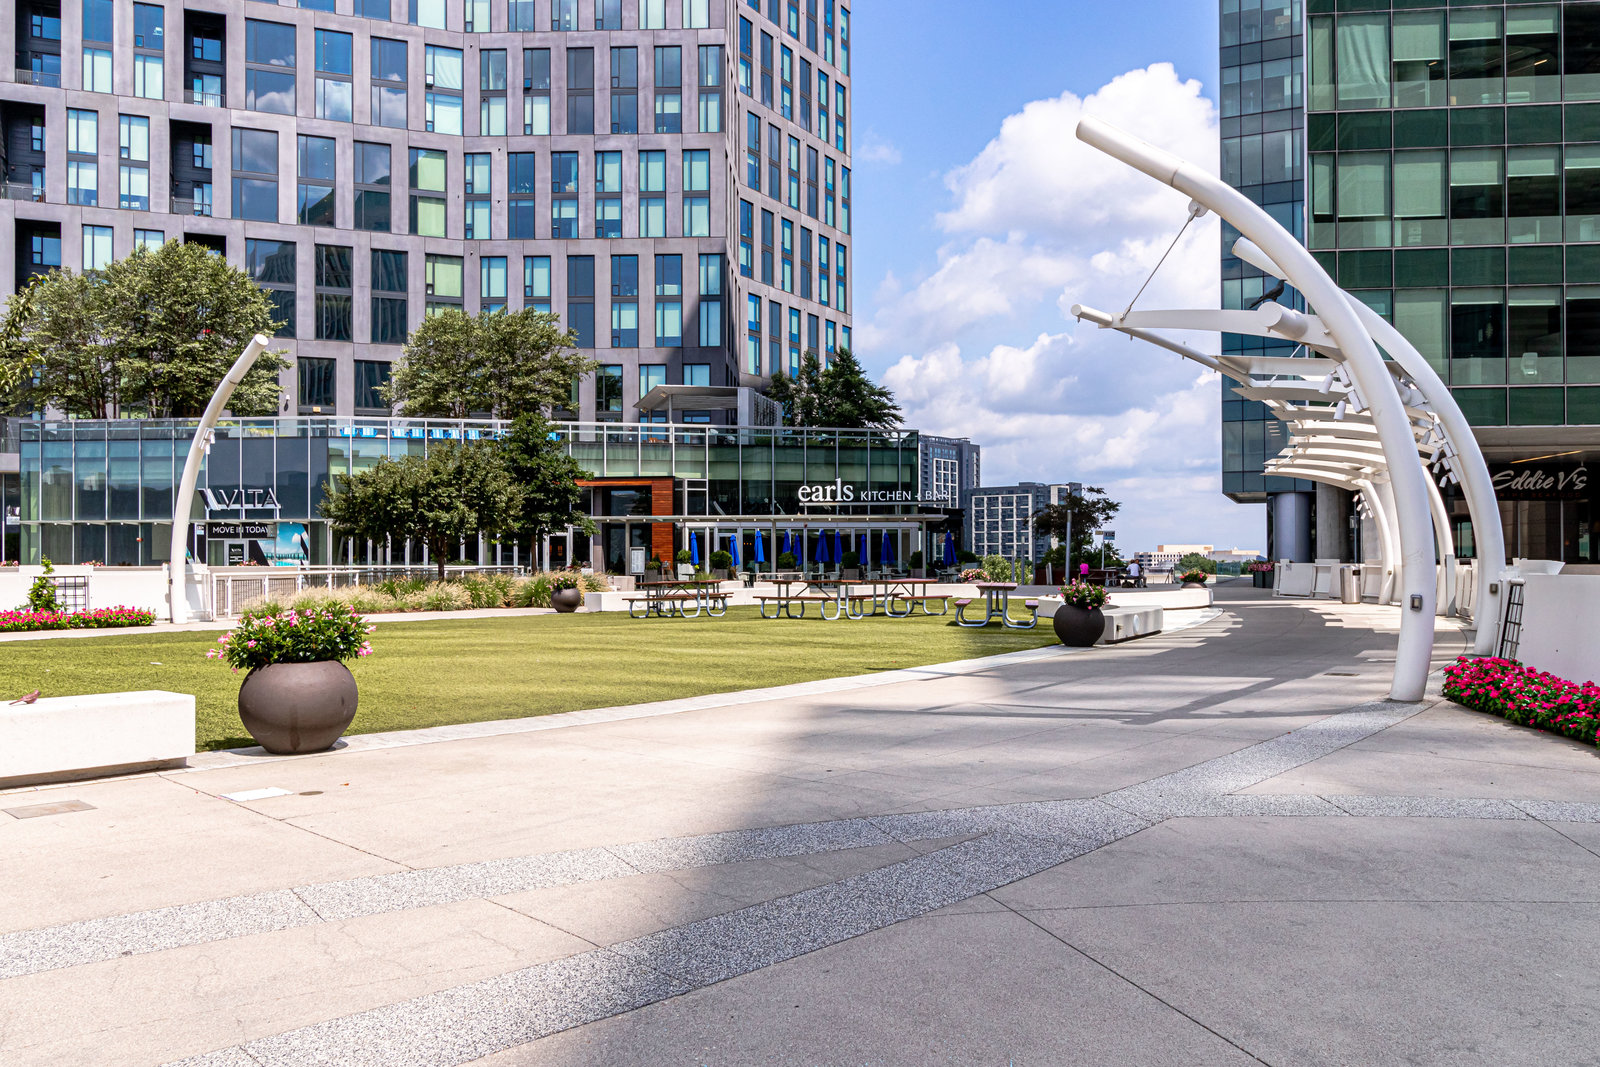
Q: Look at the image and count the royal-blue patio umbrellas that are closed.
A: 10